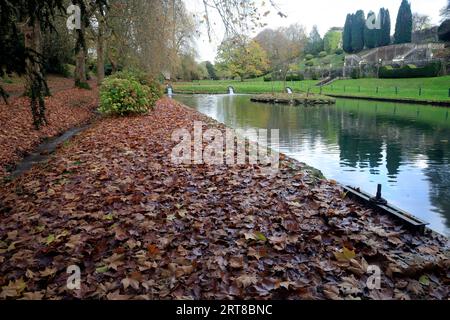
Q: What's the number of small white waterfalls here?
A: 3